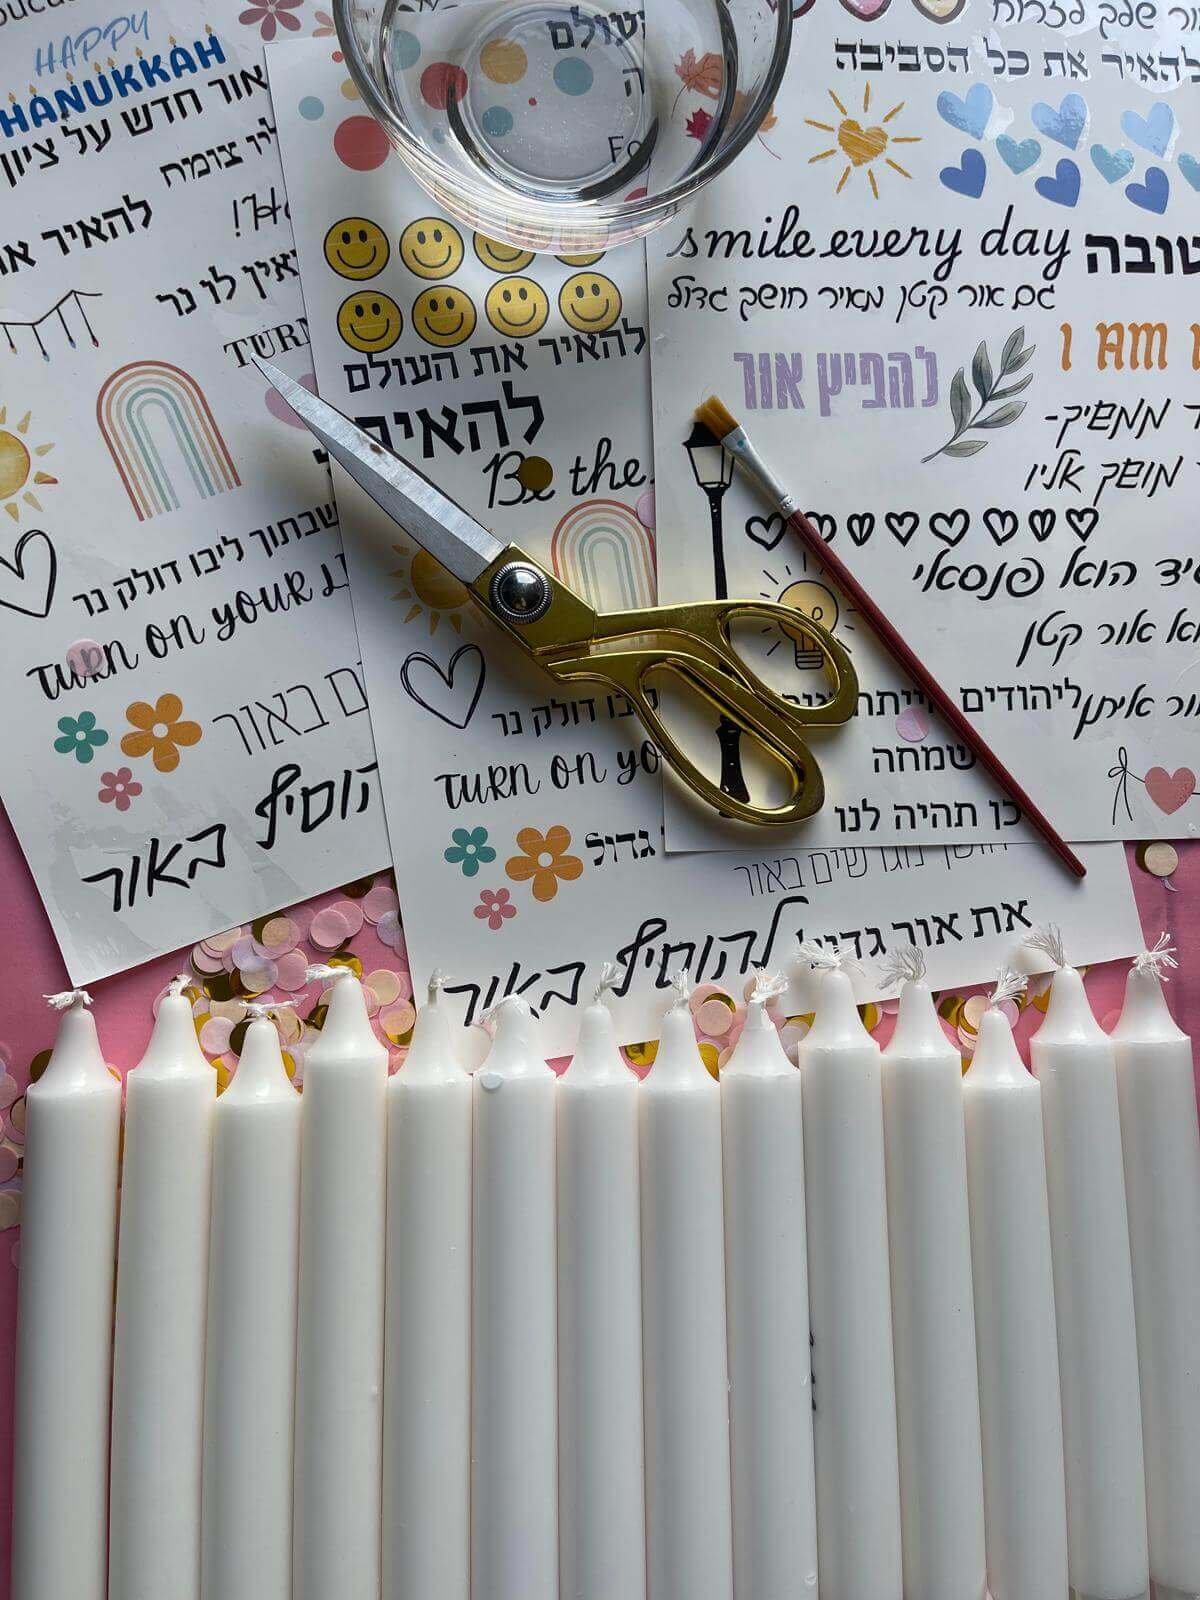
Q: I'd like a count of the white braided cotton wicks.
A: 14